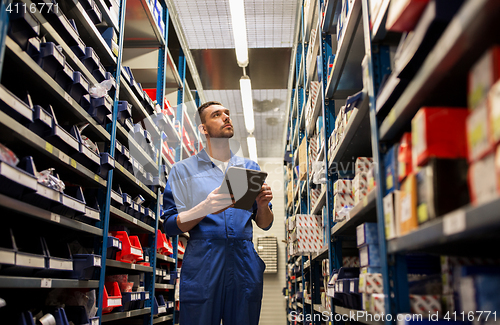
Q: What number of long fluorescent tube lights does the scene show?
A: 3